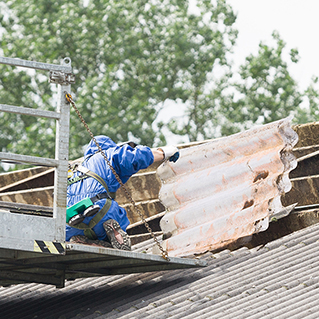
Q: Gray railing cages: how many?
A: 1